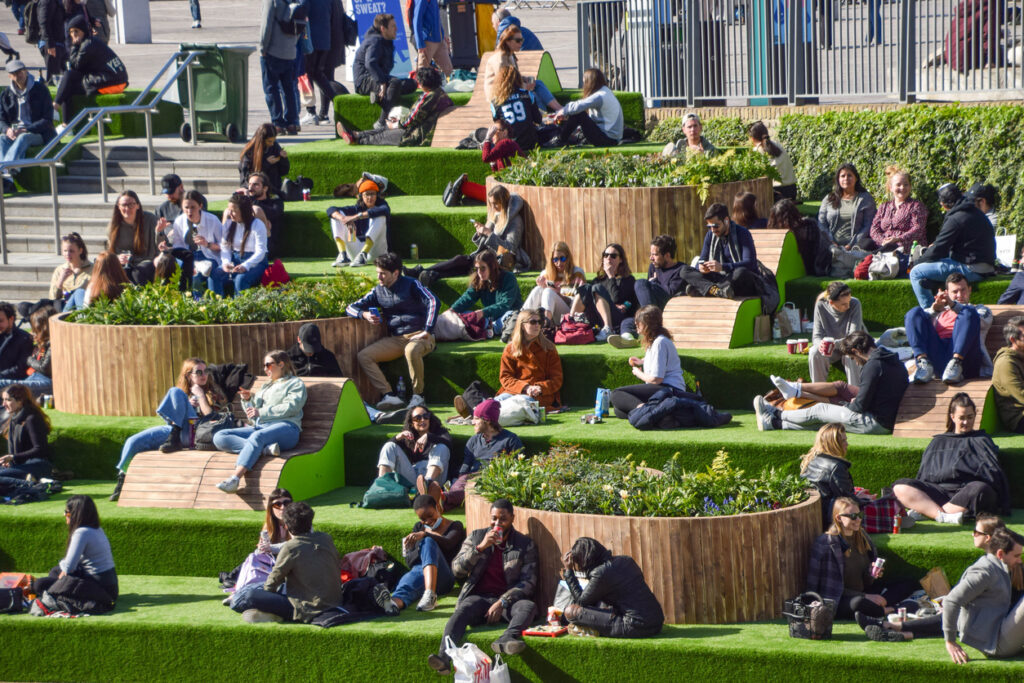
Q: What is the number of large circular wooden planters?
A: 3